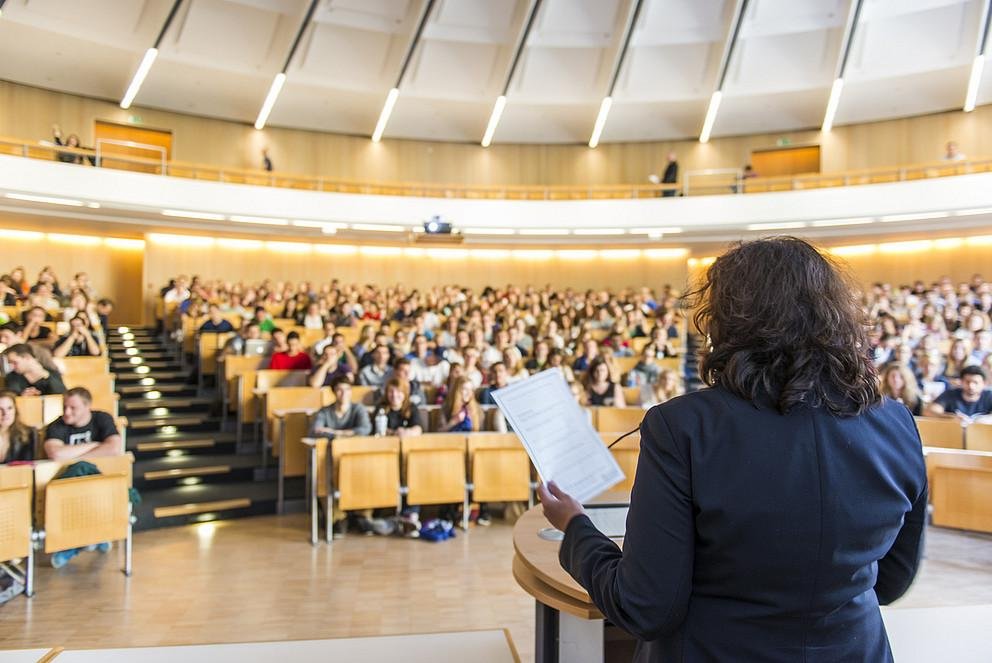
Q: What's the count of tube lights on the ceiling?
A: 8